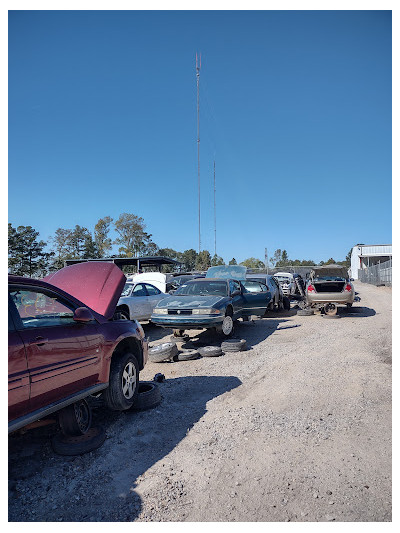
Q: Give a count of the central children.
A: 0